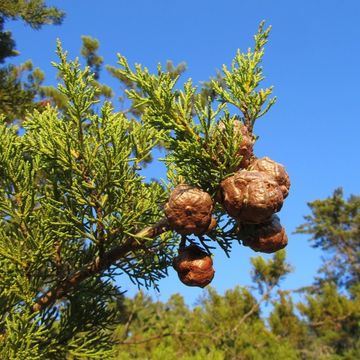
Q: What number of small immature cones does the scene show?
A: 0